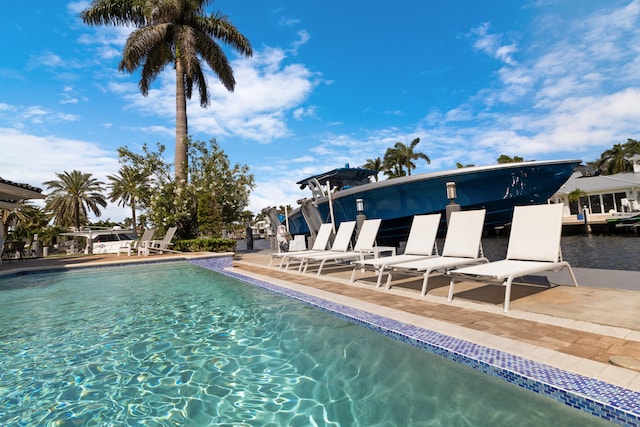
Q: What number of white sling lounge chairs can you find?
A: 6